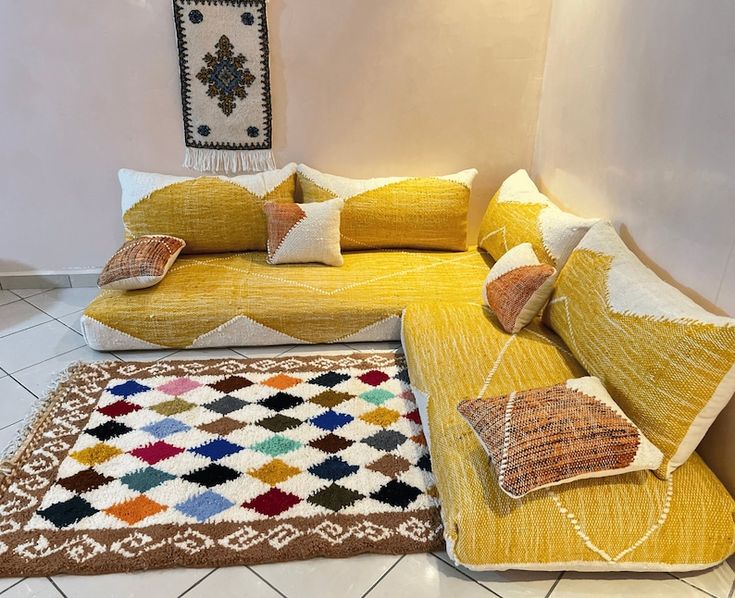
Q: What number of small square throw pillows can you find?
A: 4